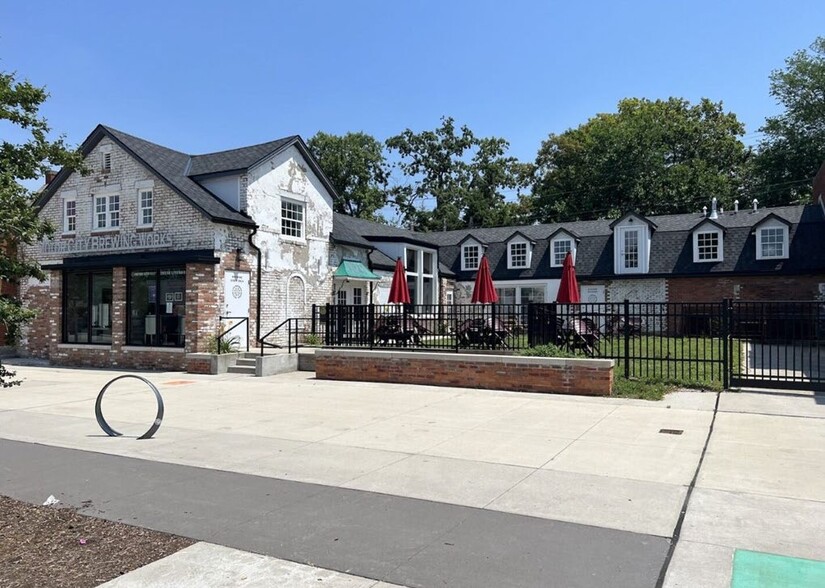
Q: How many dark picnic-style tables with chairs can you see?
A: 3